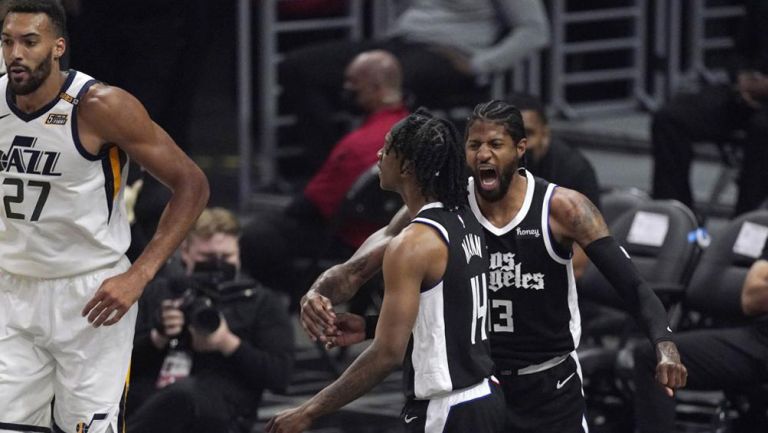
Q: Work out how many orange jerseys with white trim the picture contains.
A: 0